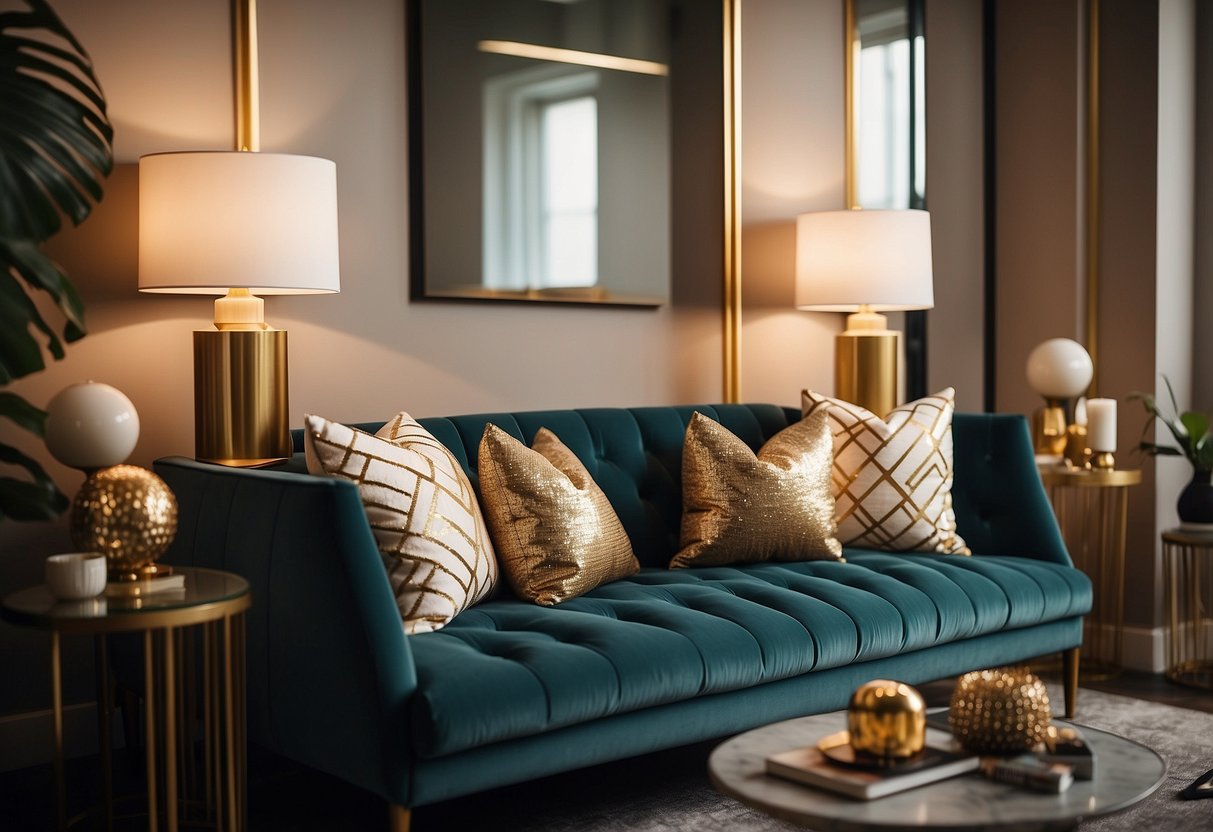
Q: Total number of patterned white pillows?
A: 2